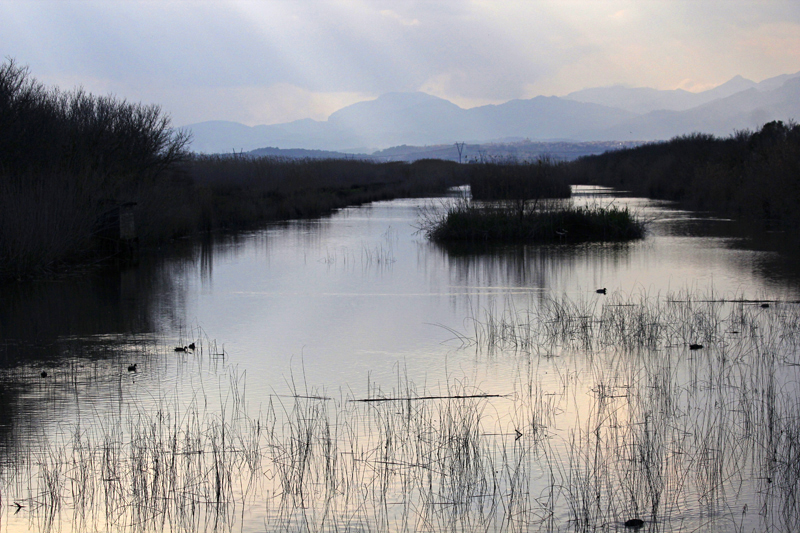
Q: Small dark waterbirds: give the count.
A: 8